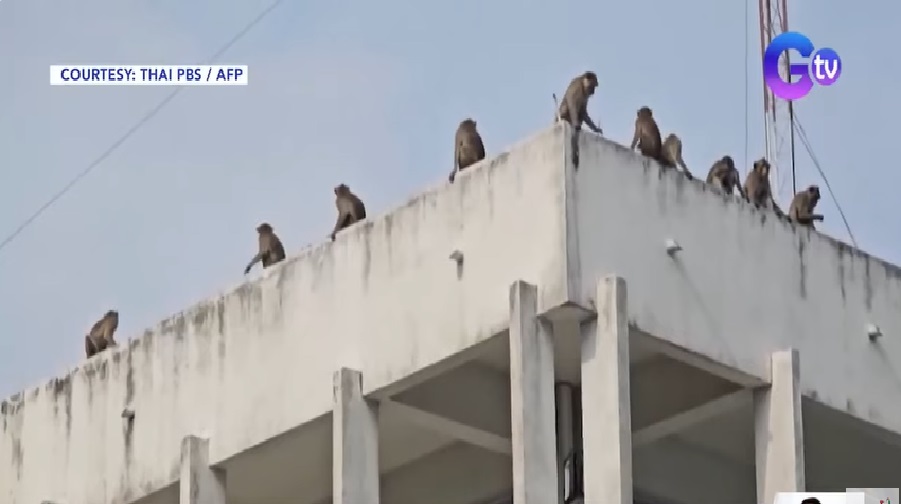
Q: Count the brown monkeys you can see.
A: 10